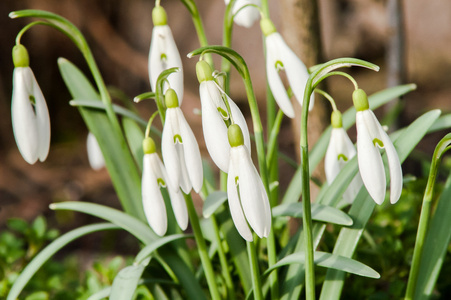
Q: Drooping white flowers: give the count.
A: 11